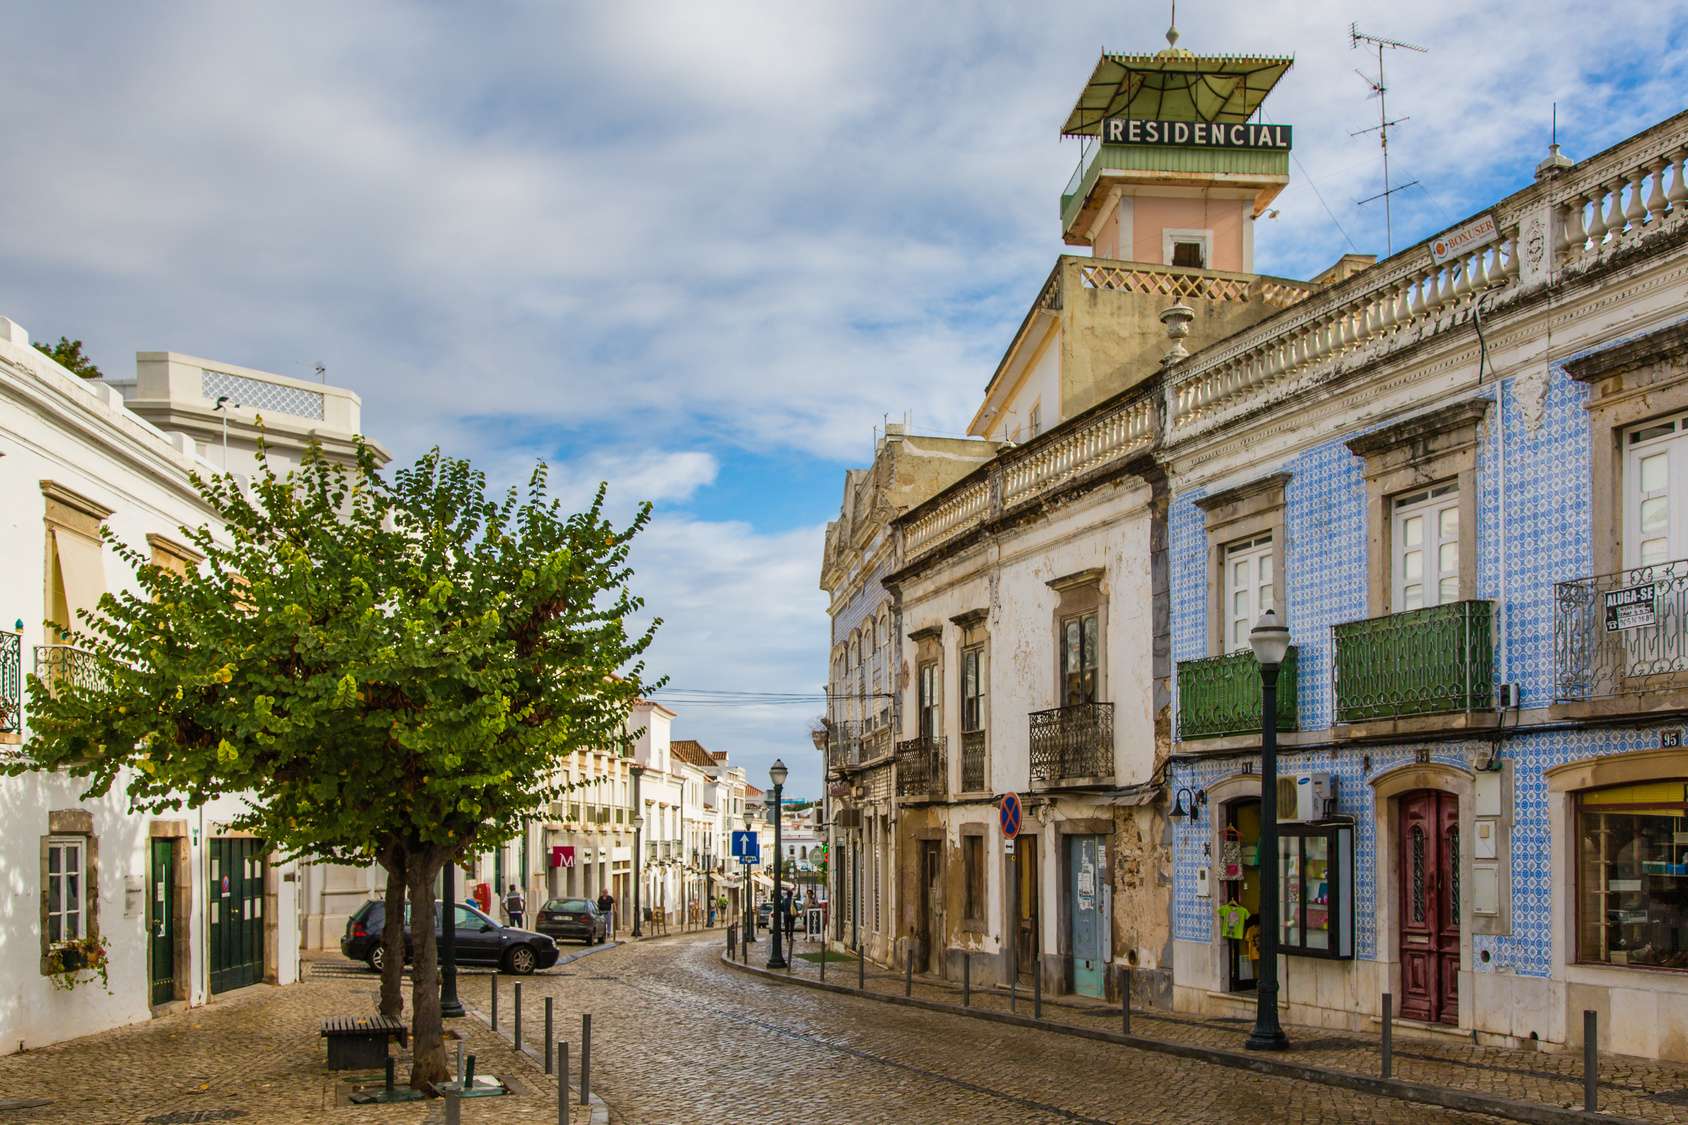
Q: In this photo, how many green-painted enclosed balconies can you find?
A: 2